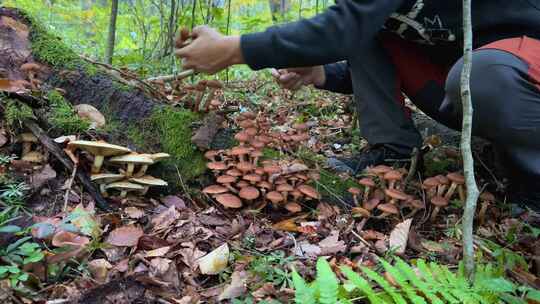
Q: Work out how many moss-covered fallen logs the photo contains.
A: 1